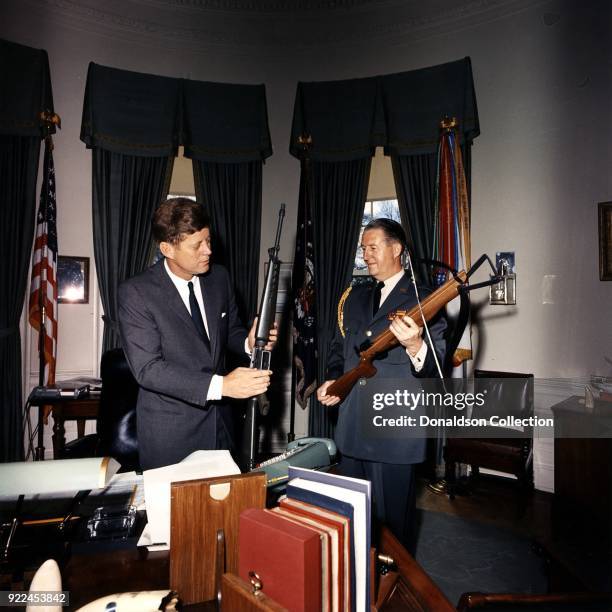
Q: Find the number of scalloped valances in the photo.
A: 3